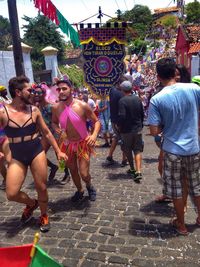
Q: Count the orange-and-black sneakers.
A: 2